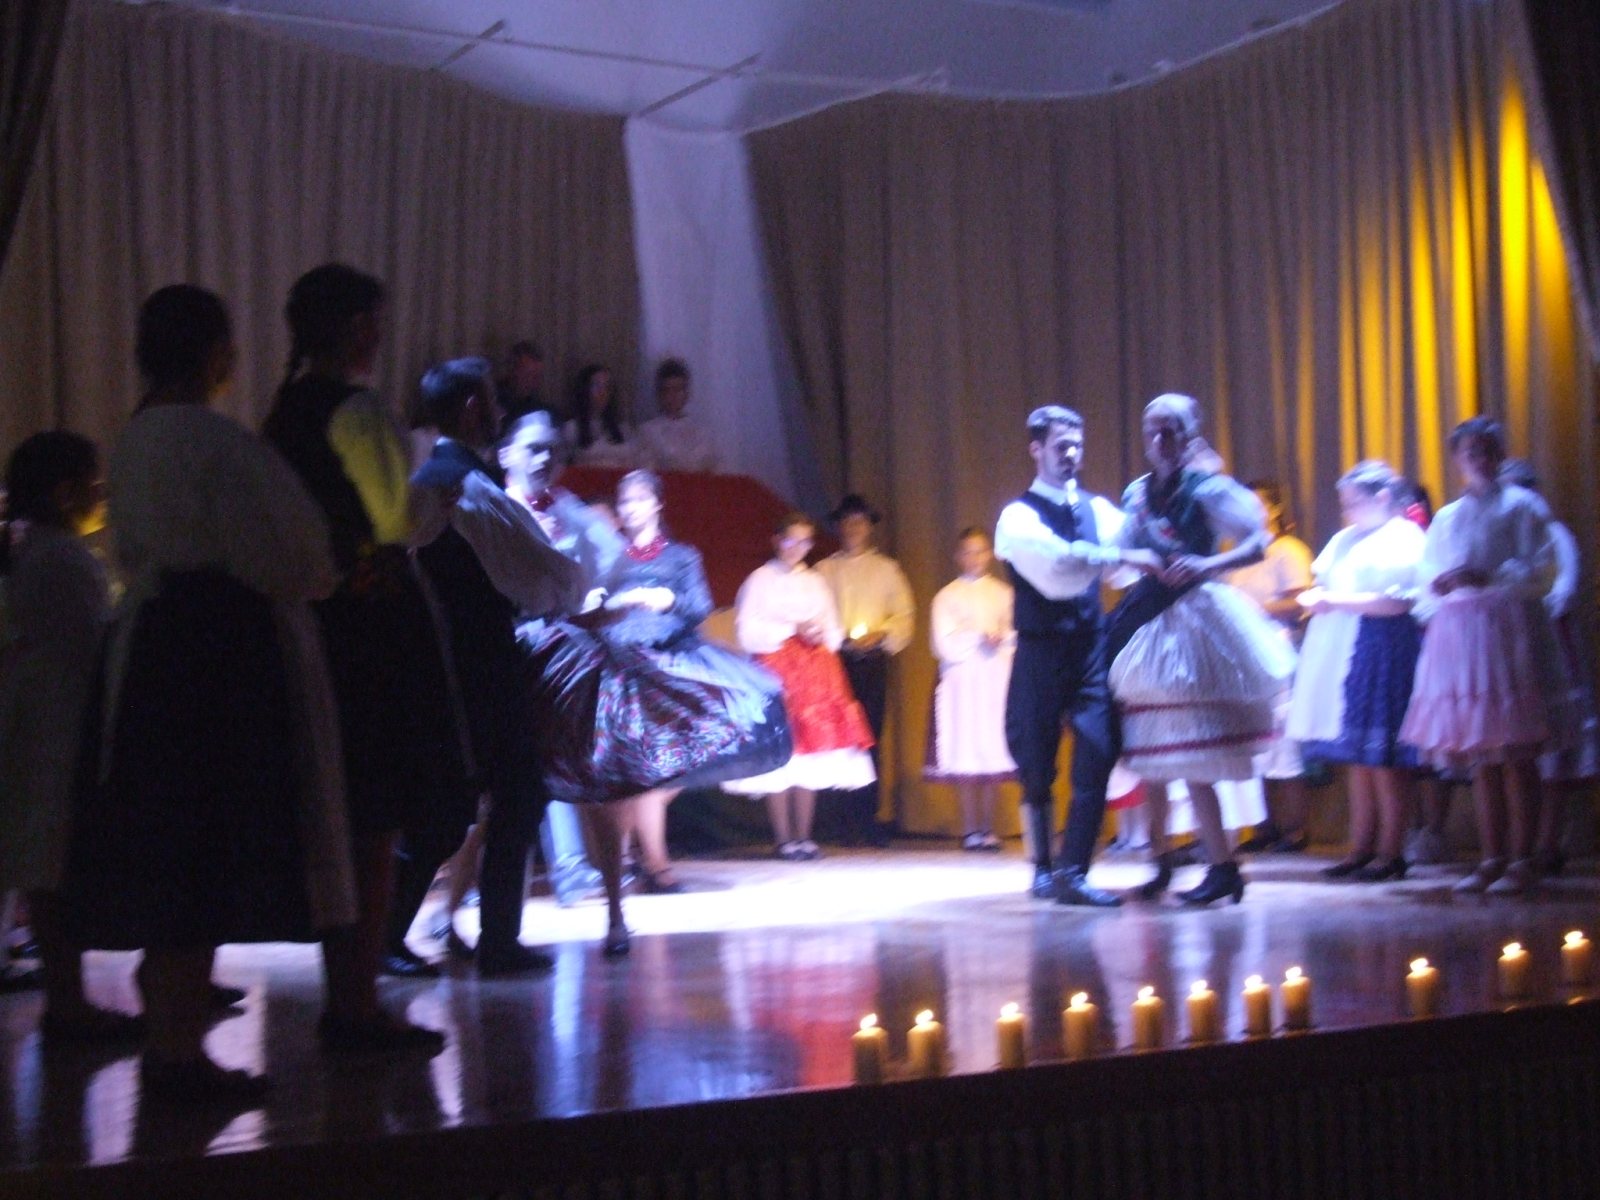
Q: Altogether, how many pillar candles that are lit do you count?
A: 11